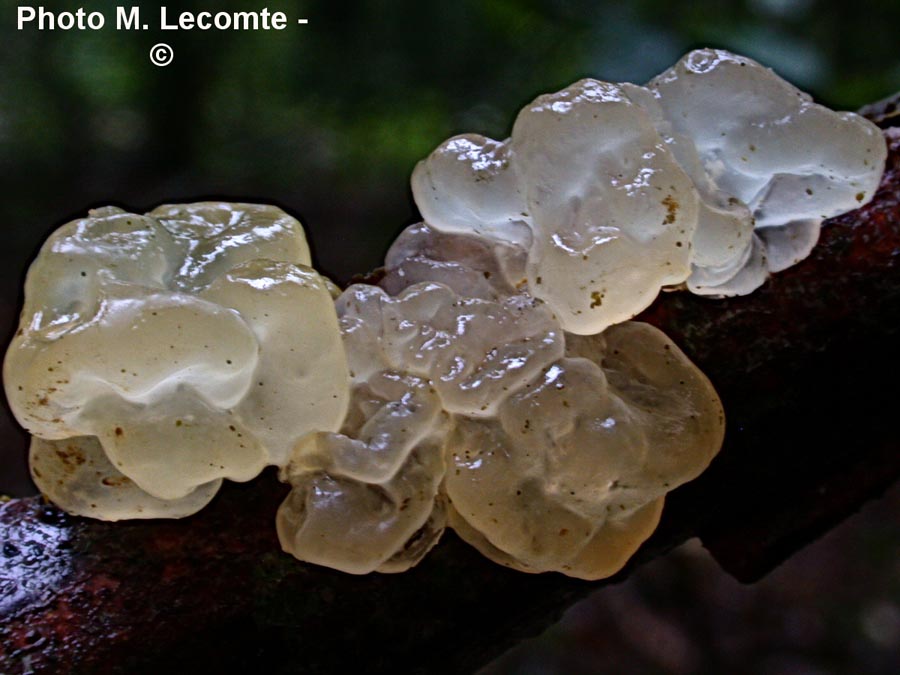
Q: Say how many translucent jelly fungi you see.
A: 3